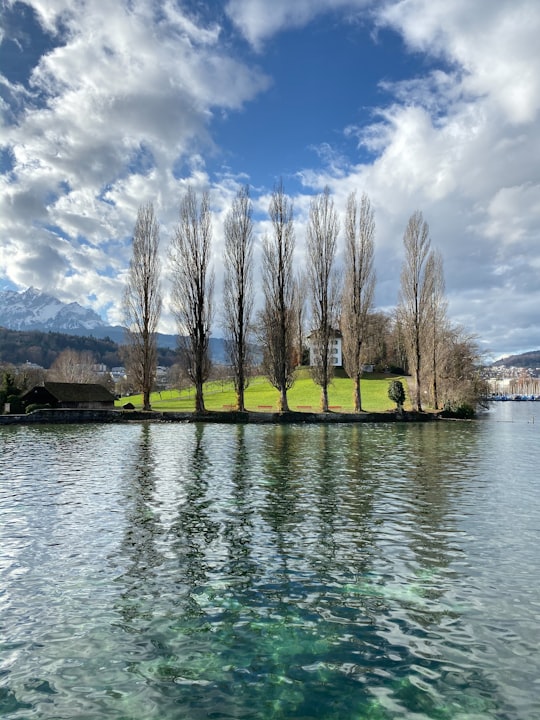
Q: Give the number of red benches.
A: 4